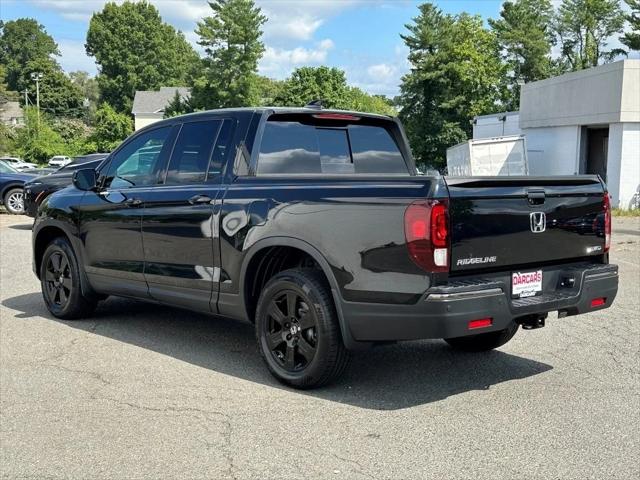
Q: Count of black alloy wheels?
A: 2